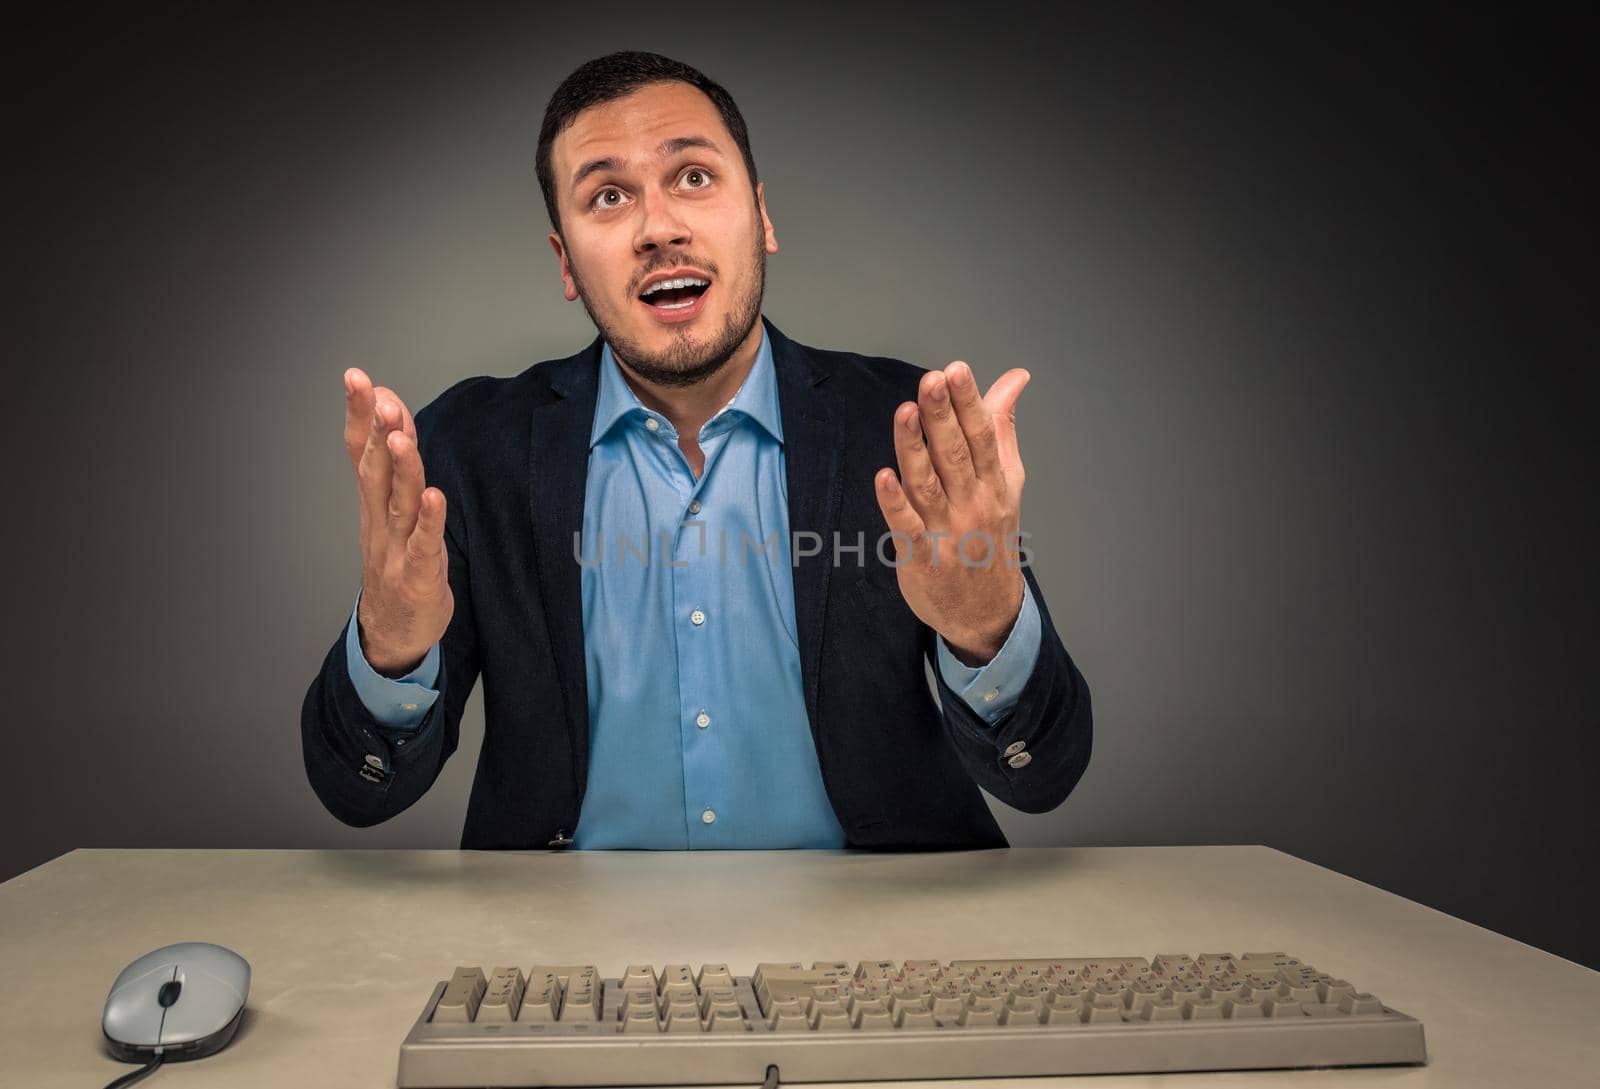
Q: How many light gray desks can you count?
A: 1